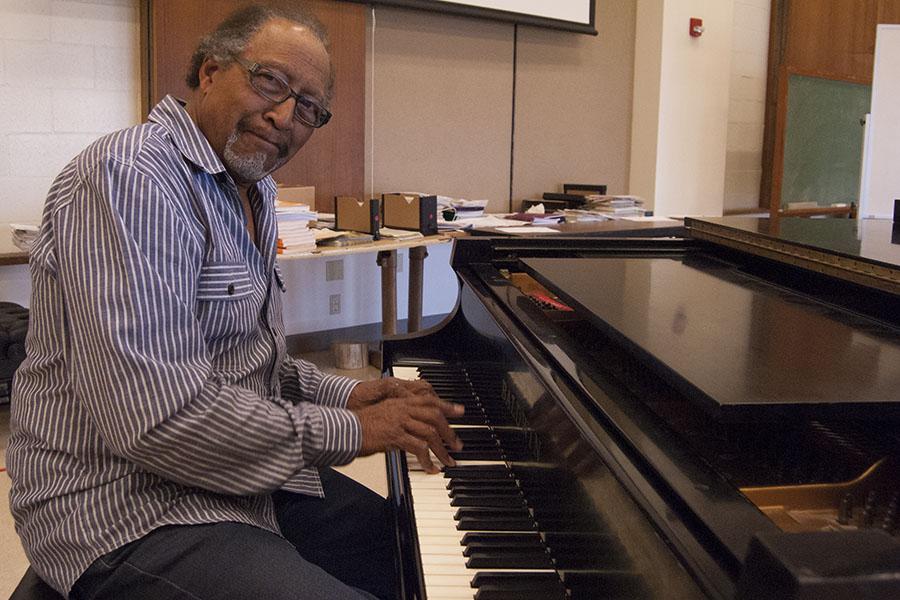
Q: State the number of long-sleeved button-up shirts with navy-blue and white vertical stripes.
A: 1